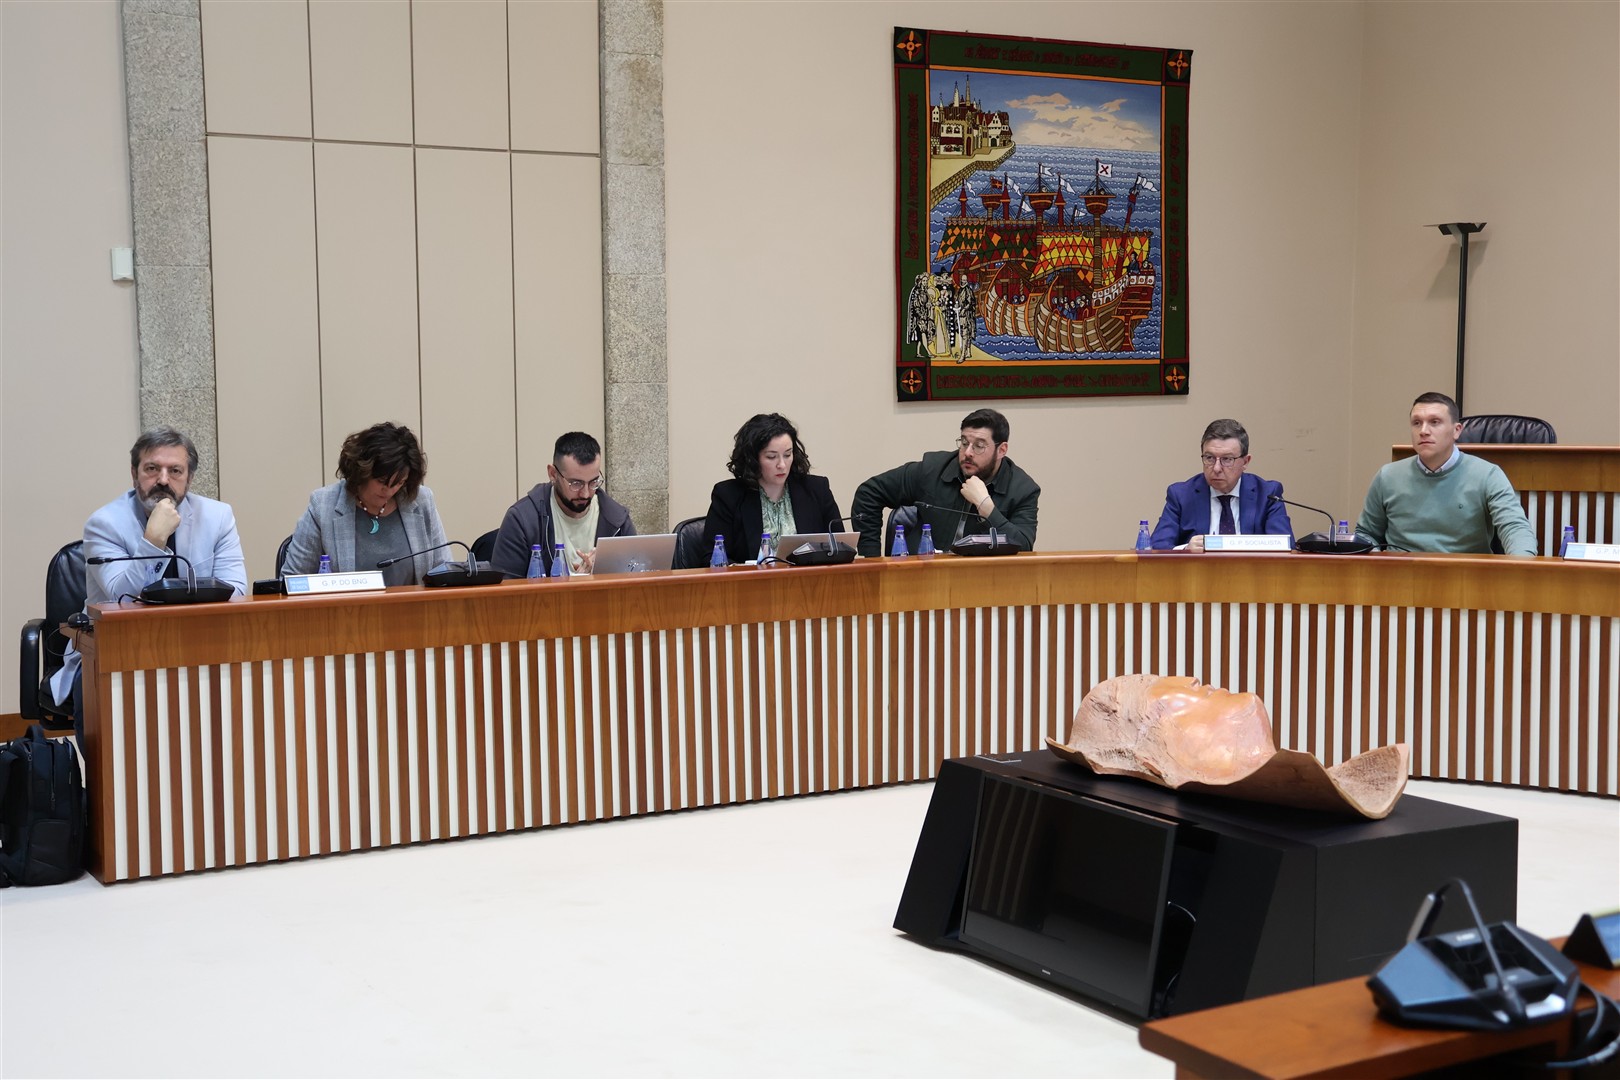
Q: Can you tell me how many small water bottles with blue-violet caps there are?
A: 10